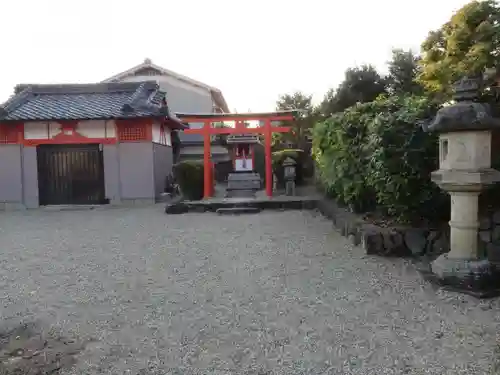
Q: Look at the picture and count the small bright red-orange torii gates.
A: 1